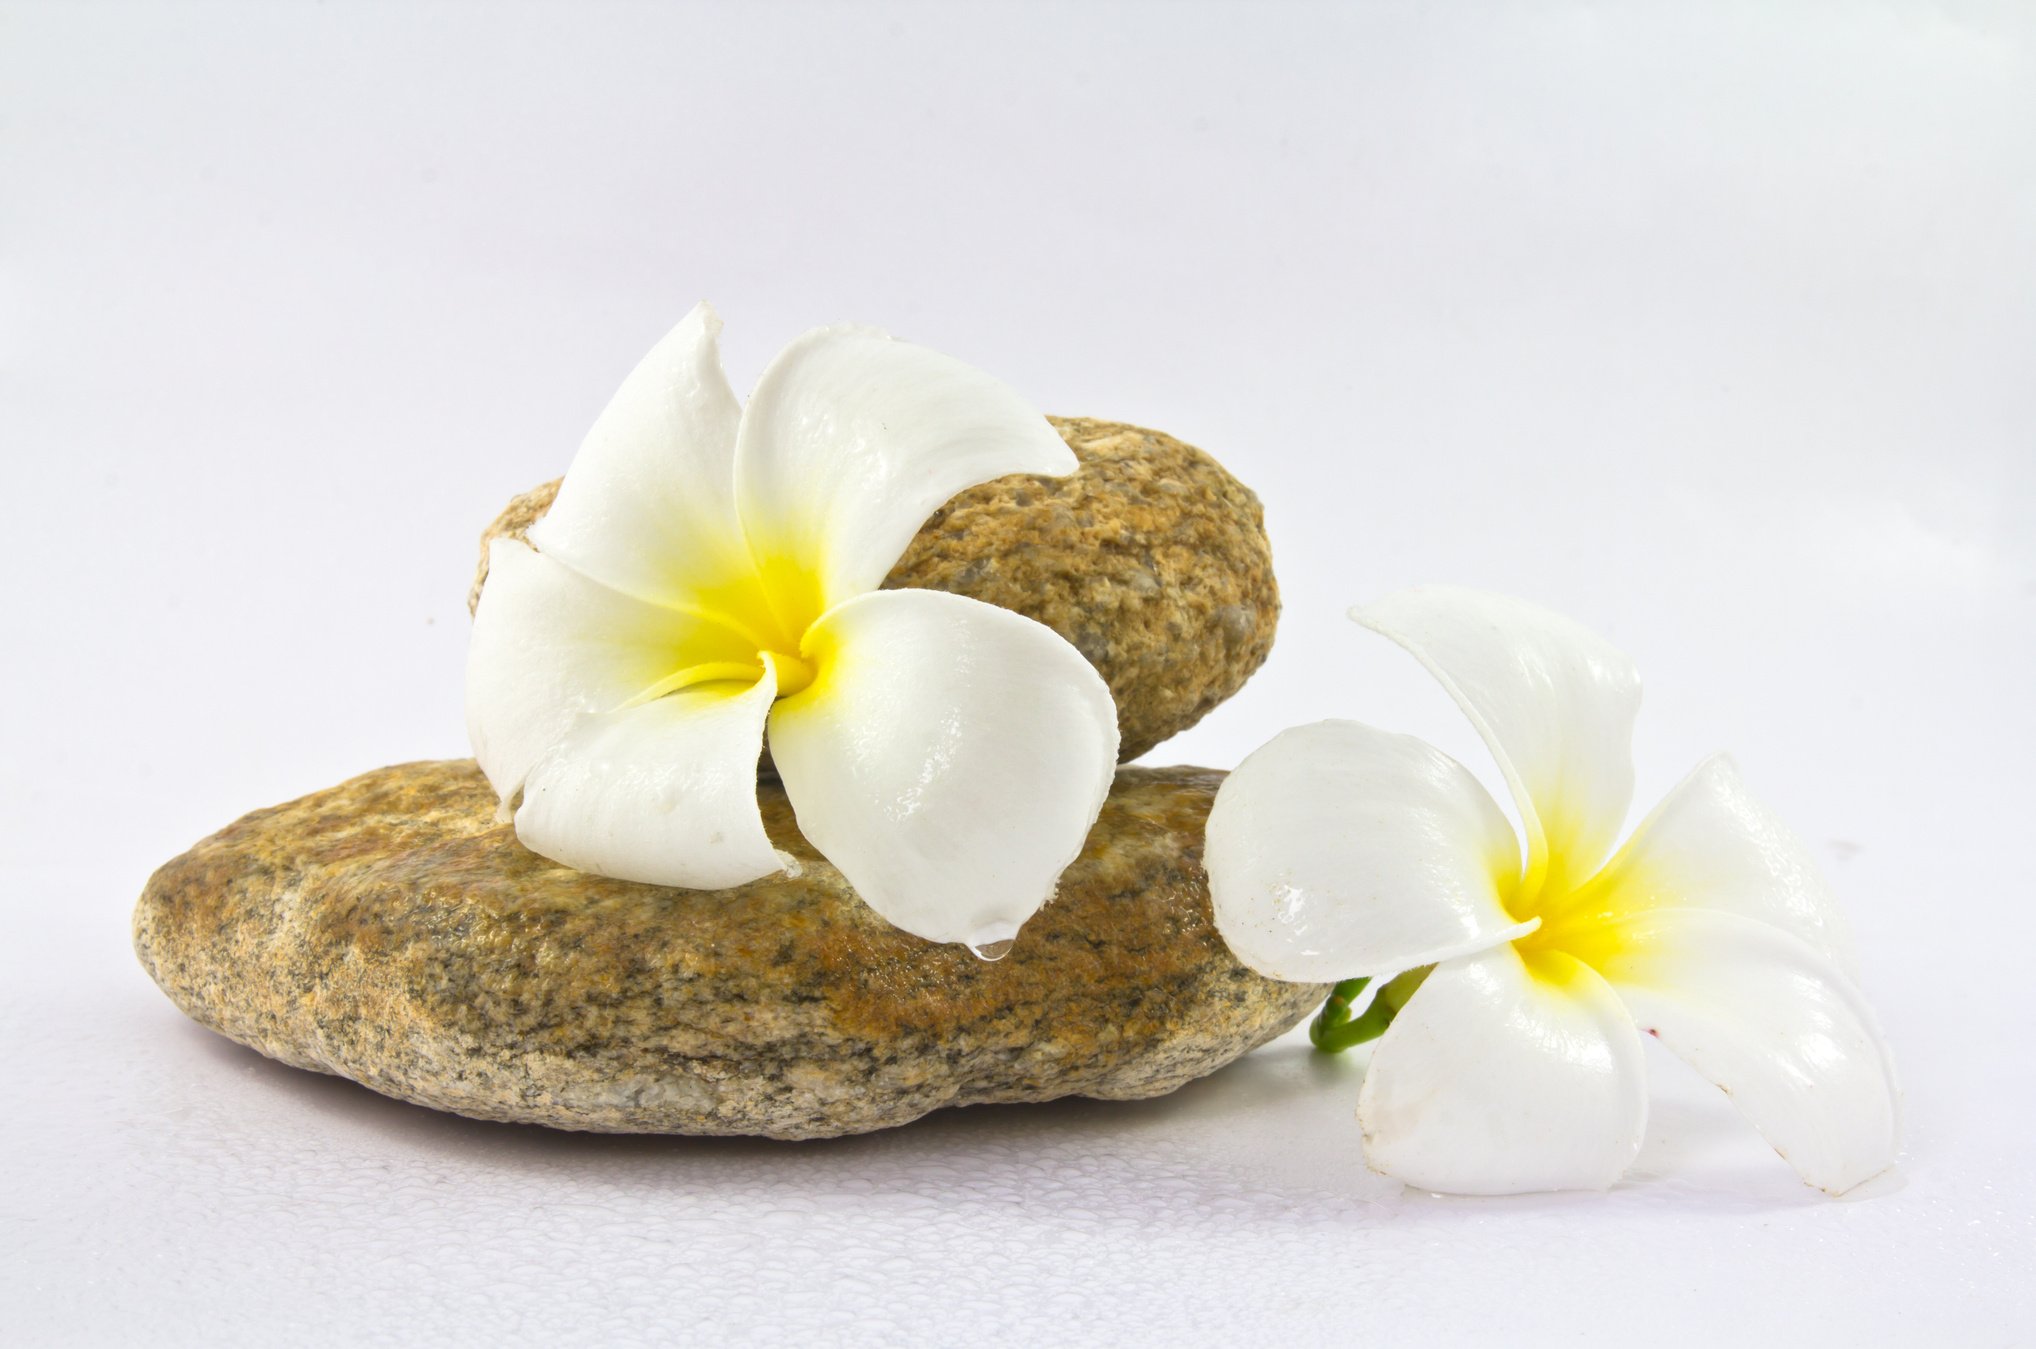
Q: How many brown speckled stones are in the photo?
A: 2